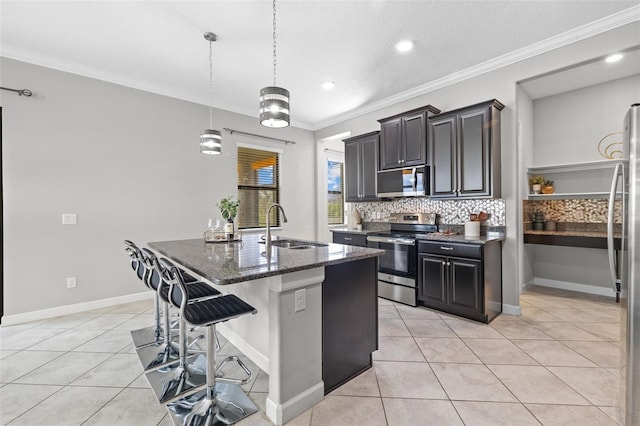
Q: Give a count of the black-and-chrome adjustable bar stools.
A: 4